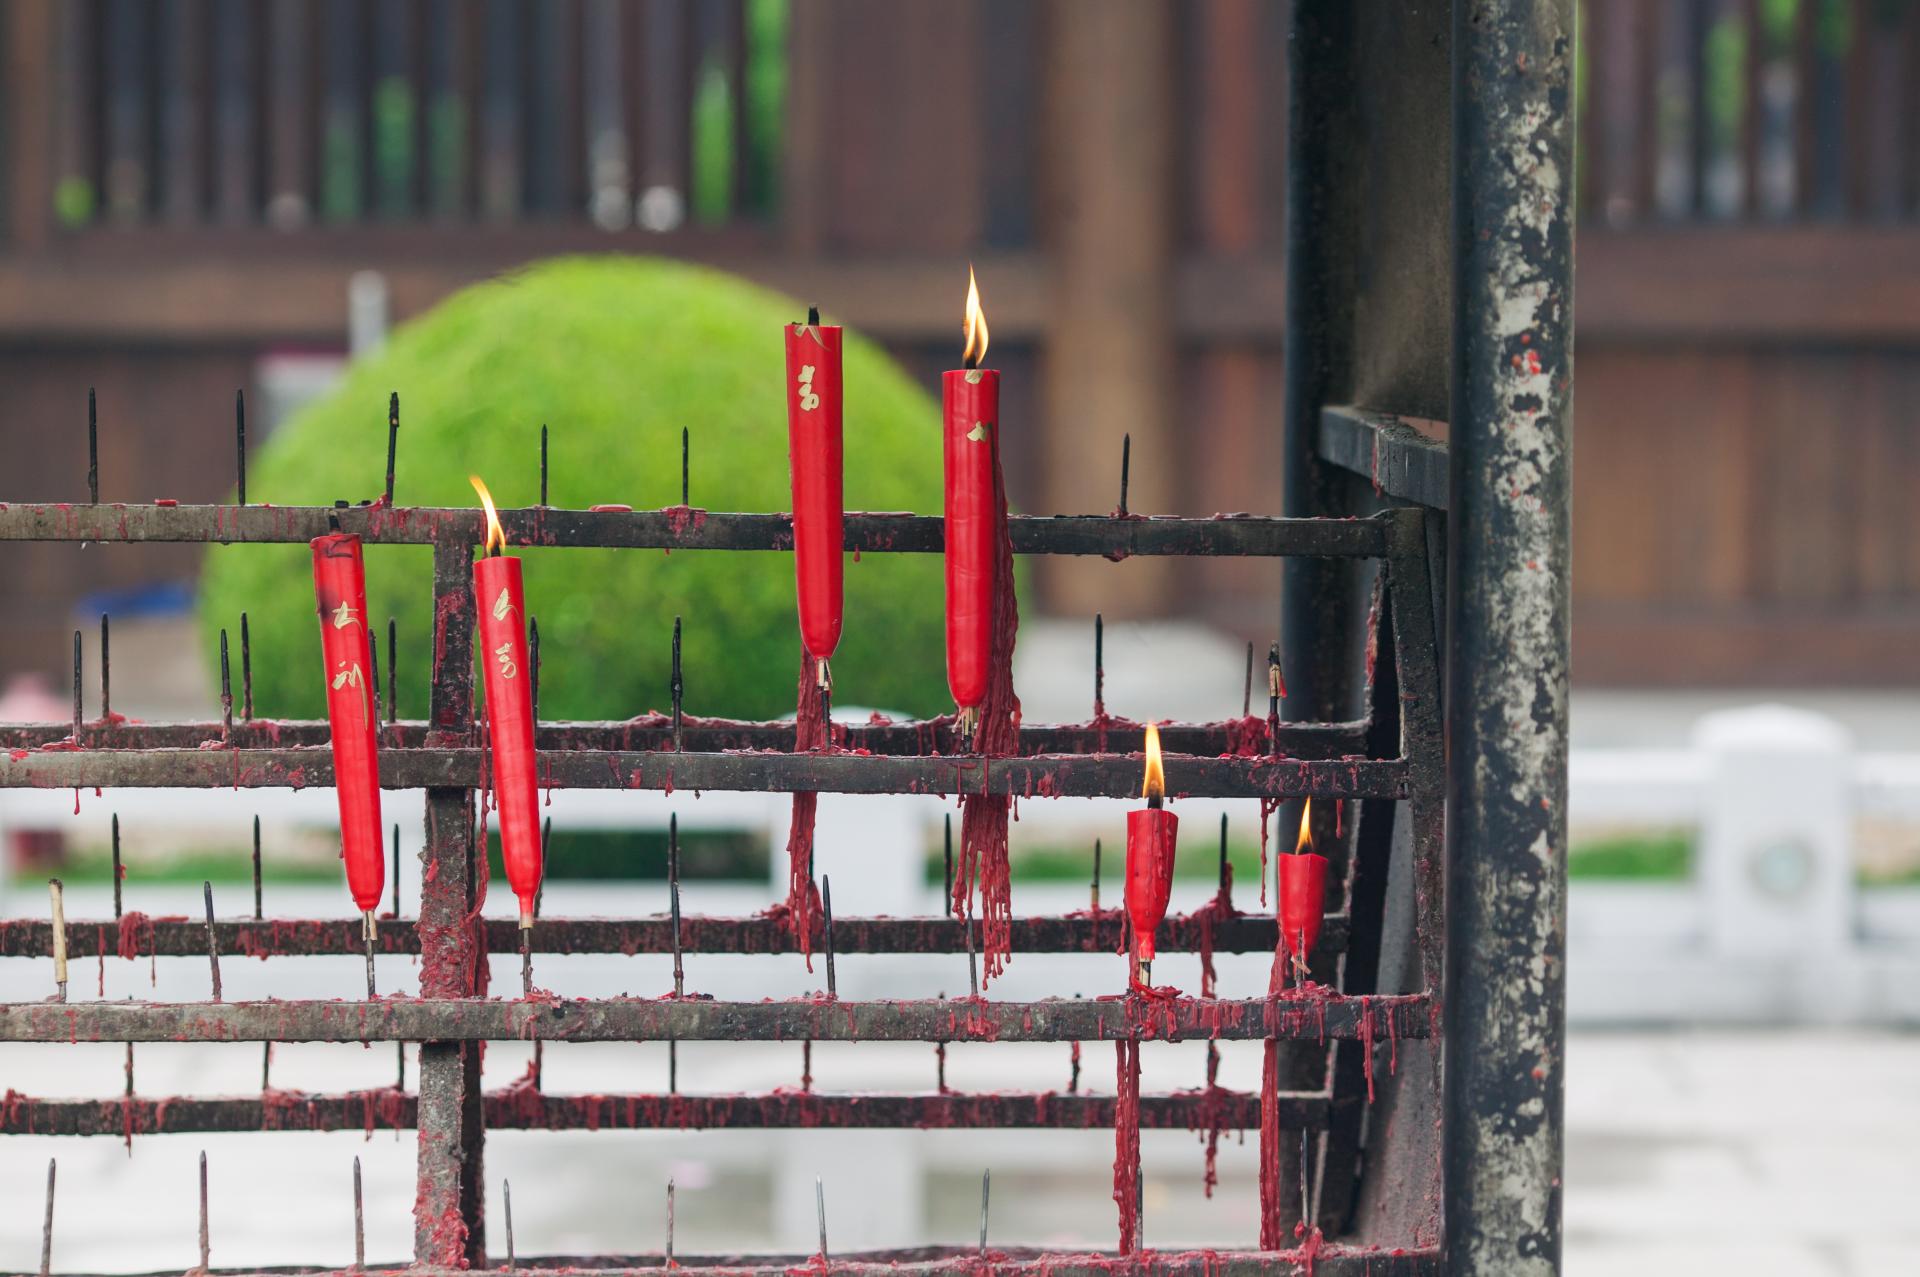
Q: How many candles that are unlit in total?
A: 2